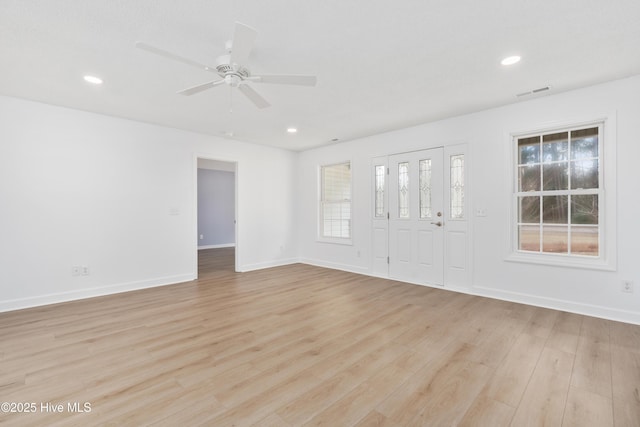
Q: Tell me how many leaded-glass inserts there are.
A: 4